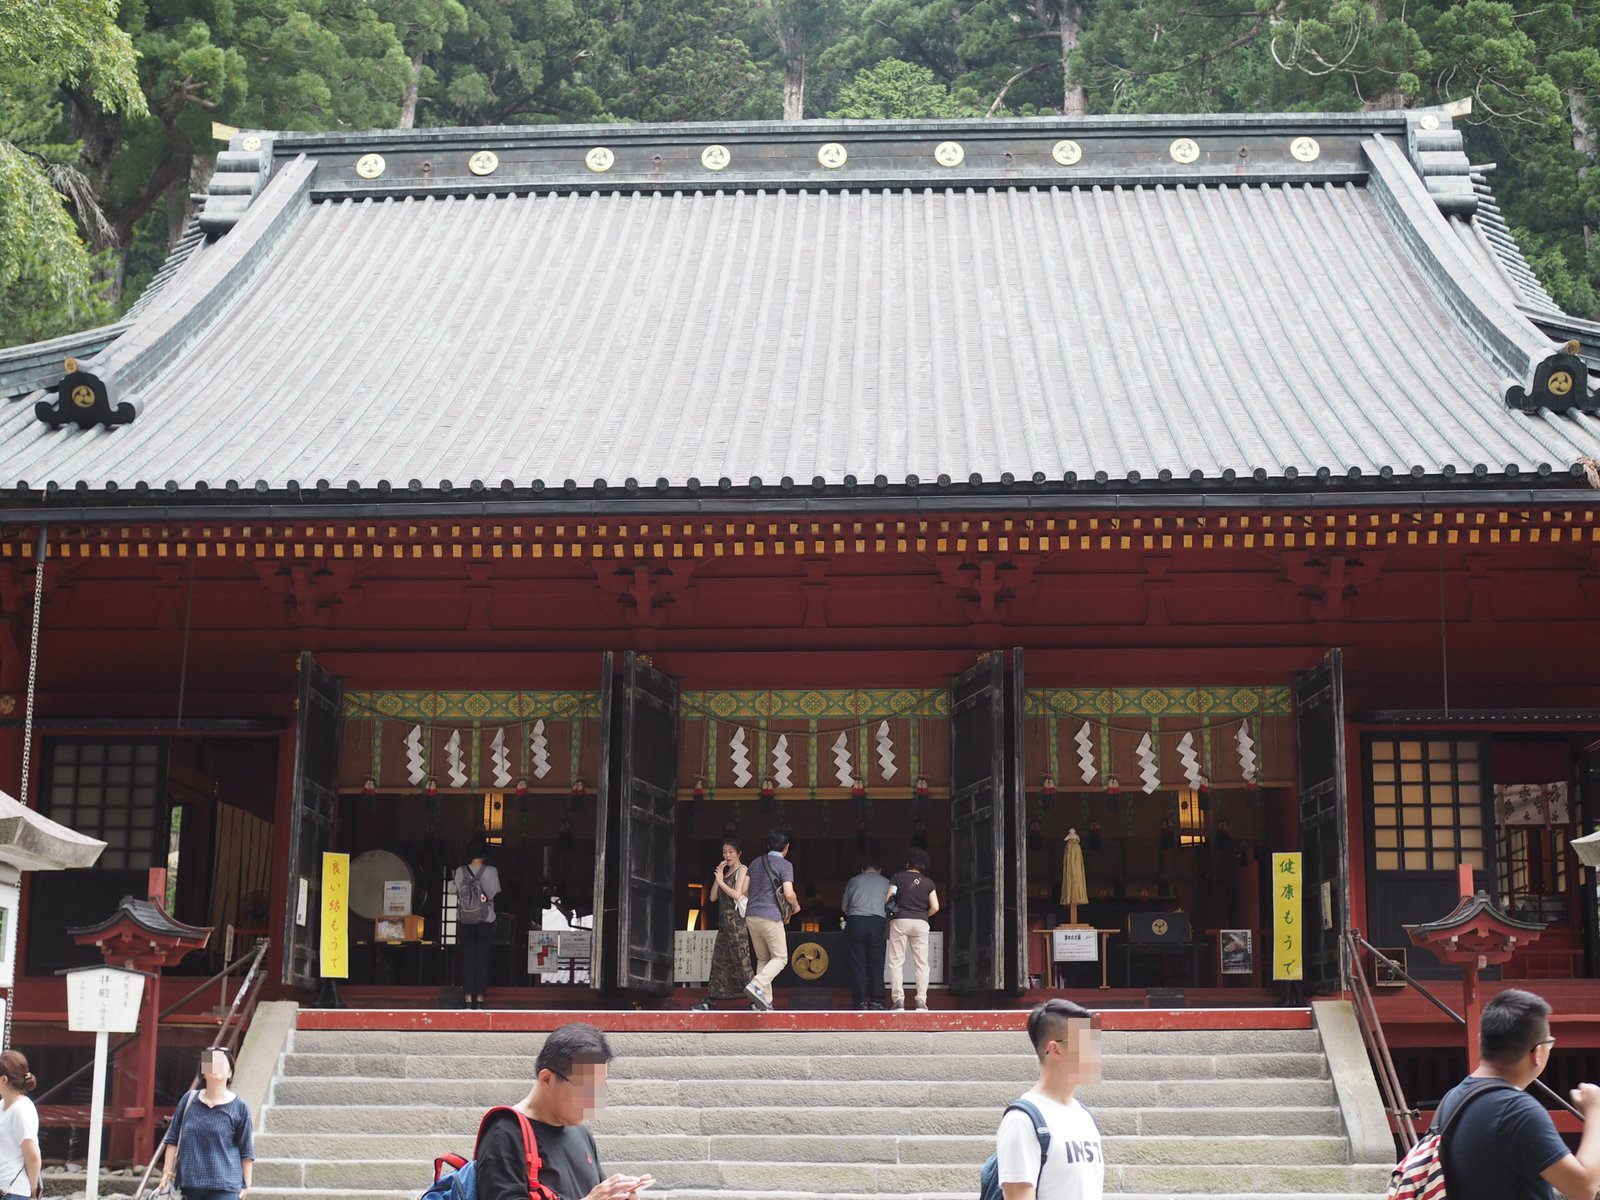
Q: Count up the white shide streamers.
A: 12